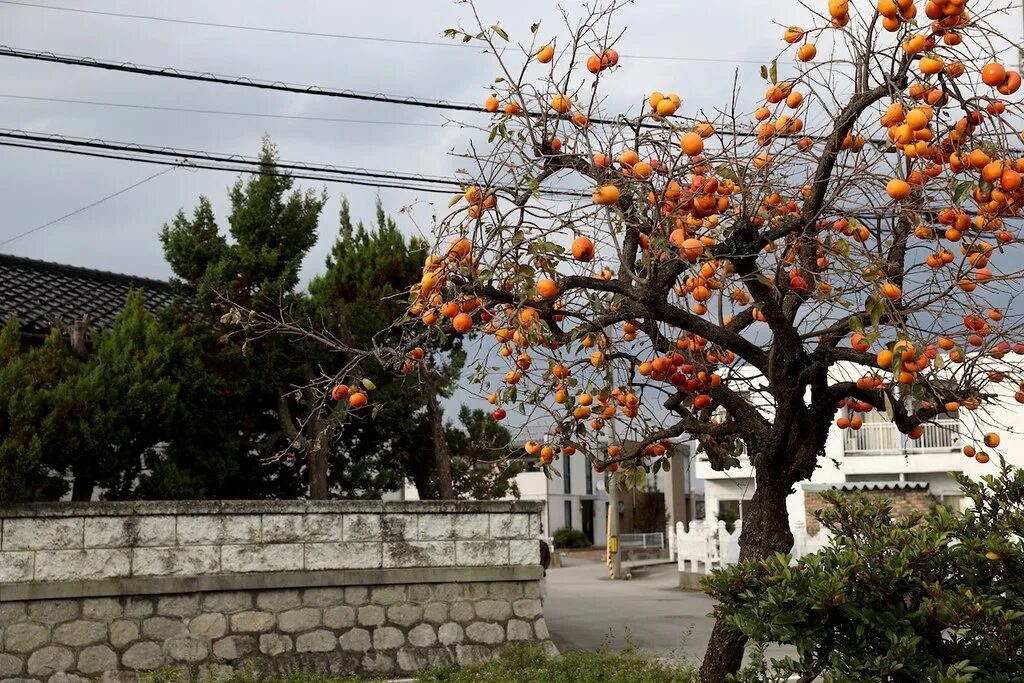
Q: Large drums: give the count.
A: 0